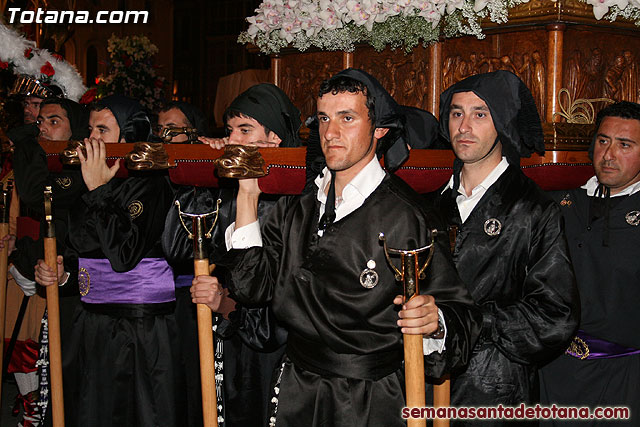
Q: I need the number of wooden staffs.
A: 5